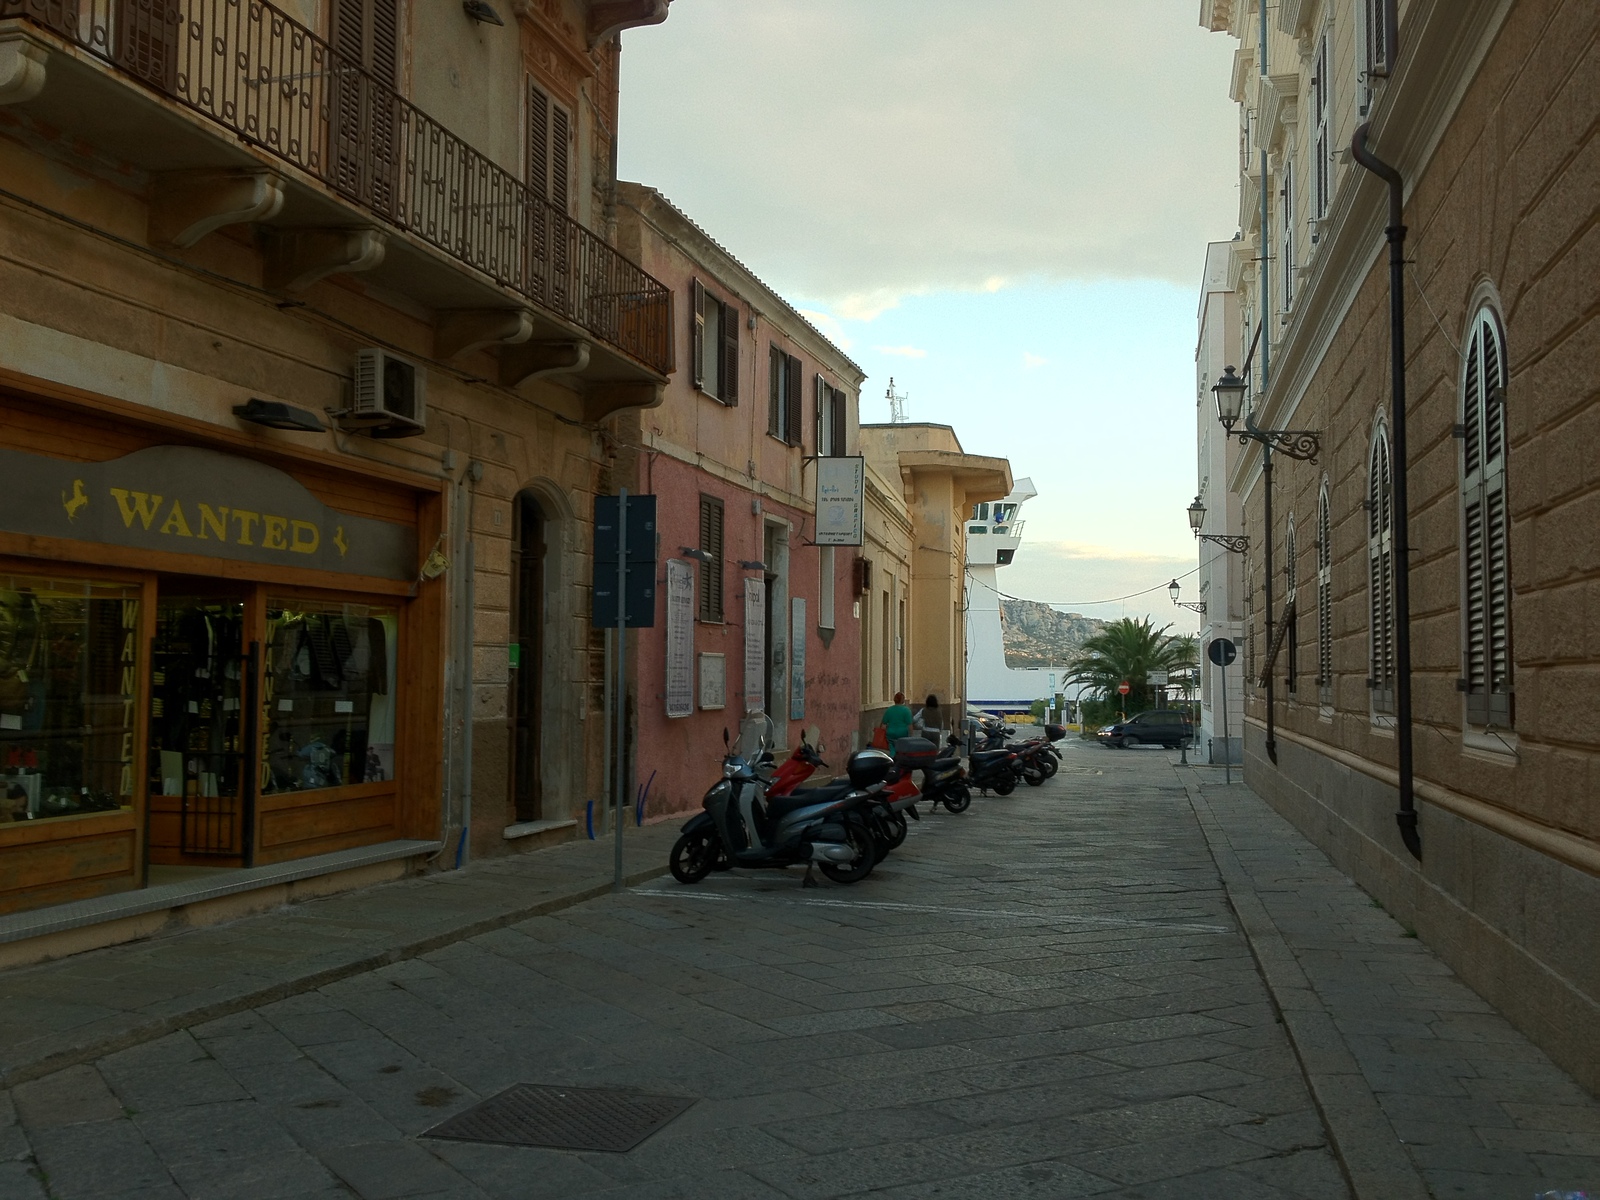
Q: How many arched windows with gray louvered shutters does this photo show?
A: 5